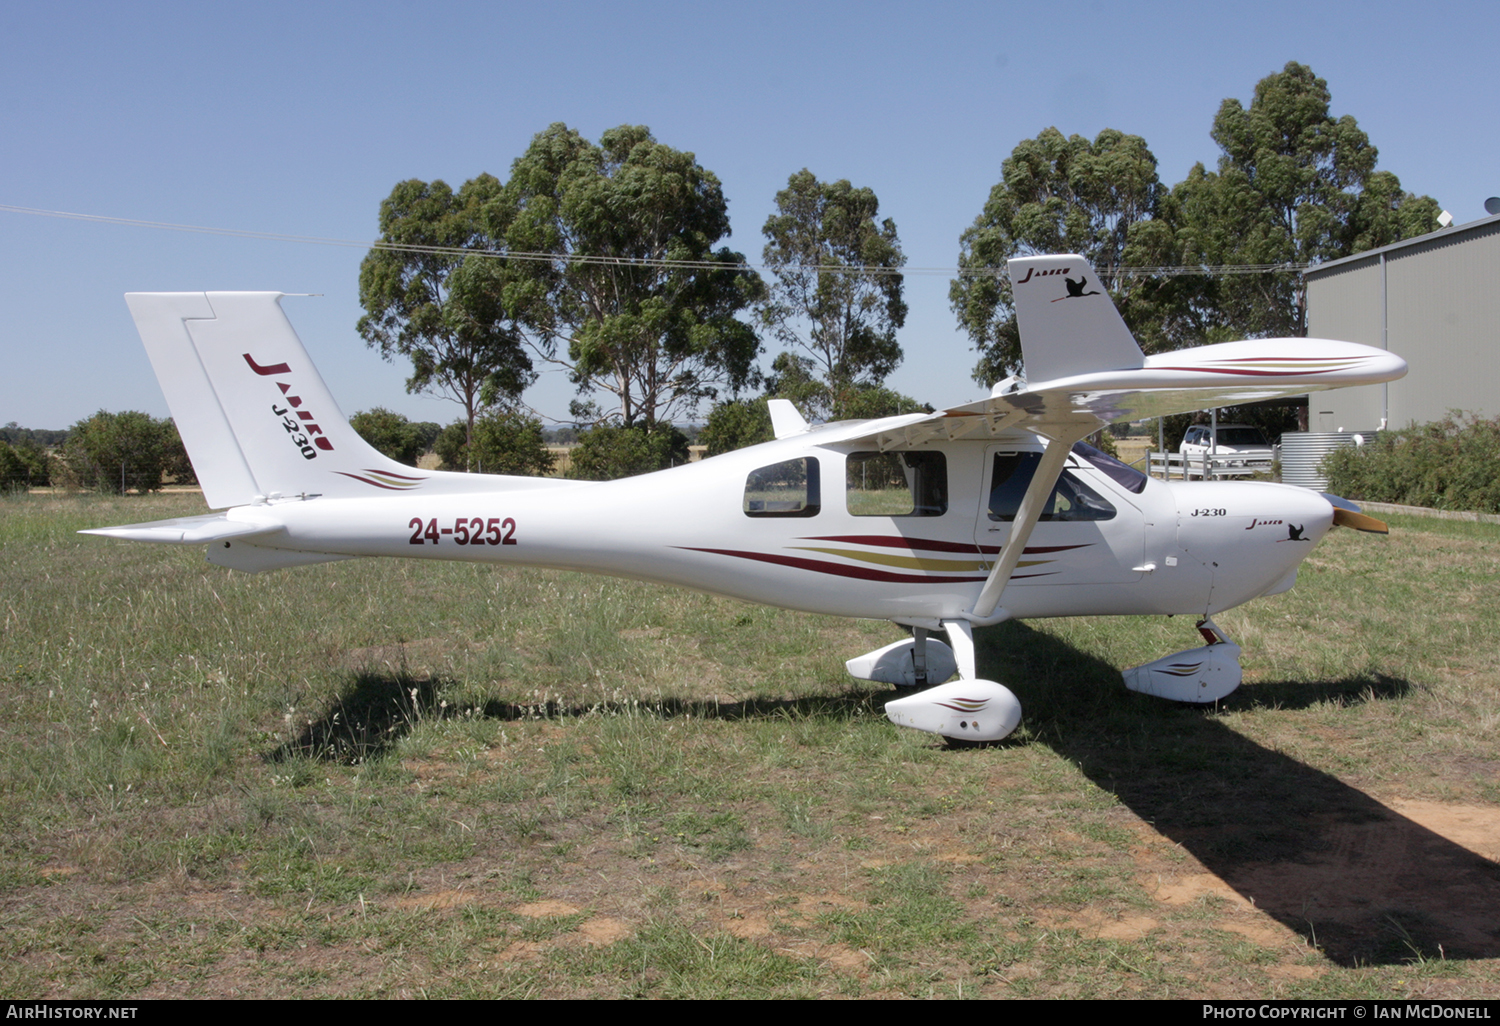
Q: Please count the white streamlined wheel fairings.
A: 3